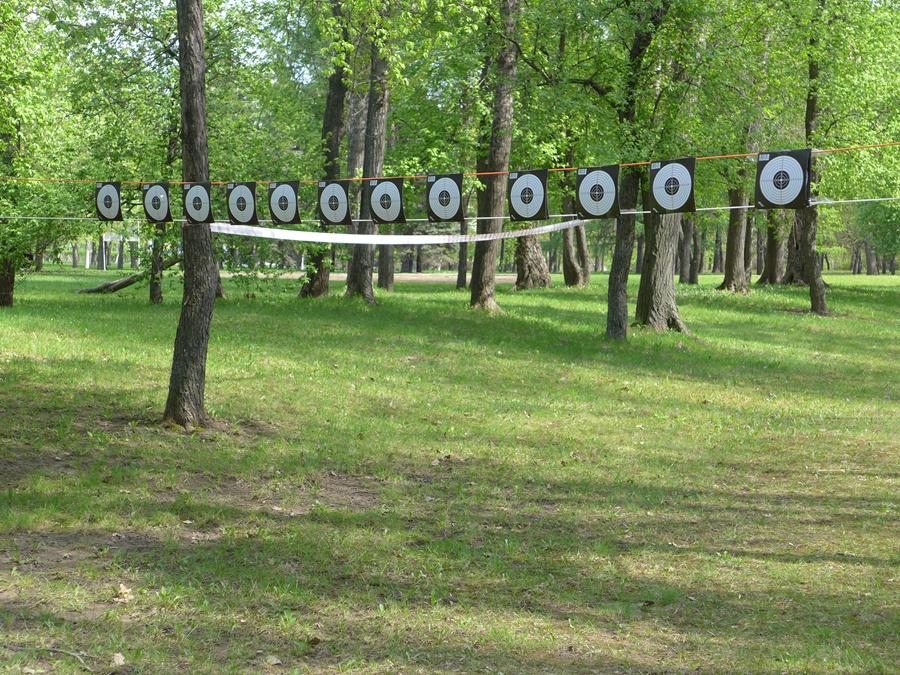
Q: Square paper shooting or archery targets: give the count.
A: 12